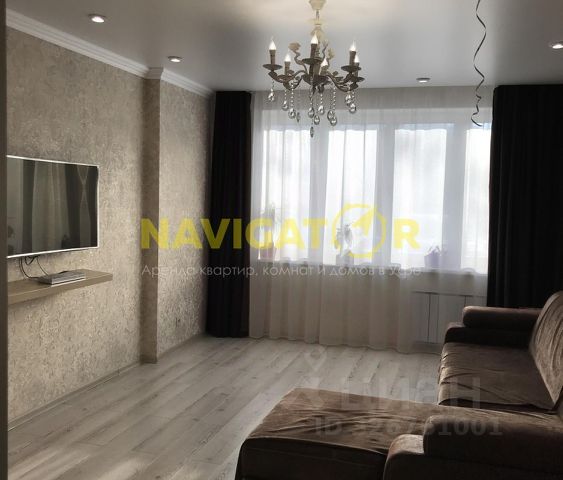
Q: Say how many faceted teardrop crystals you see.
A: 12